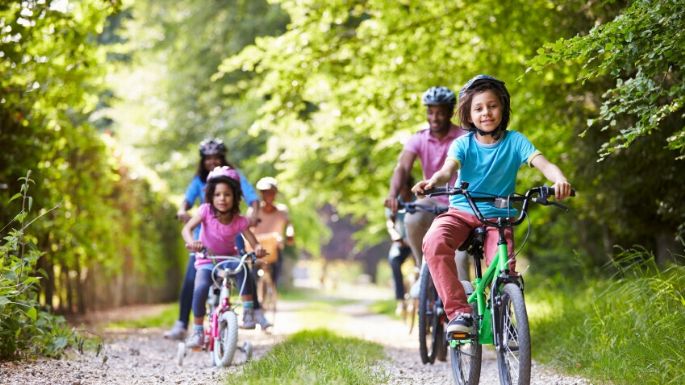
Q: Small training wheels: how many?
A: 2